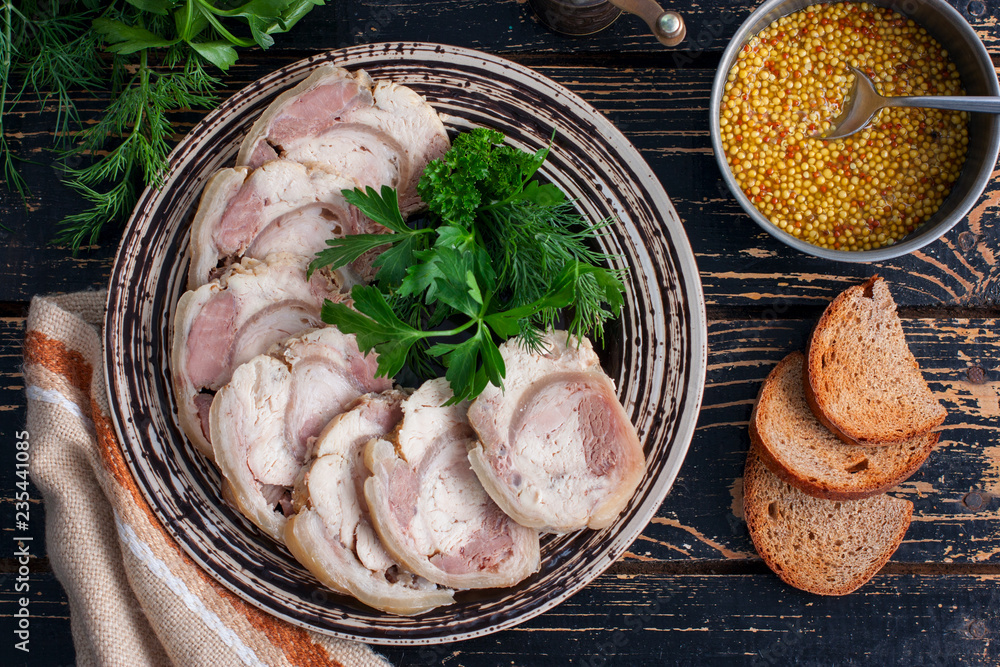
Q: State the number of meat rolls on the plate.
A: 7